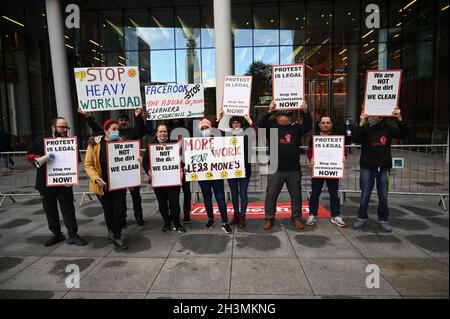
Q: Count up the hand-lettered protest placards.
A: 3